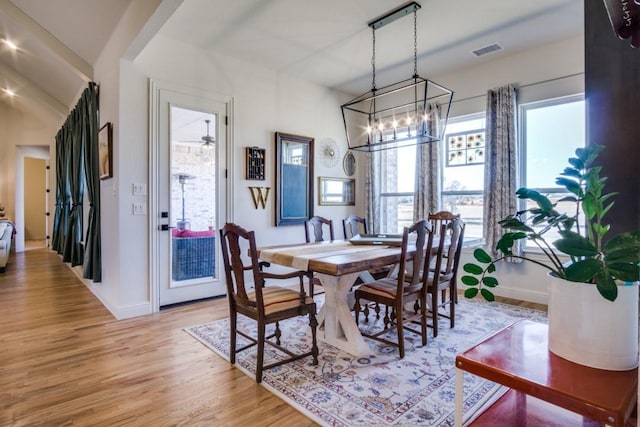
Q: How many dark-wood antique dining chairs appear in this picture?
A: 6